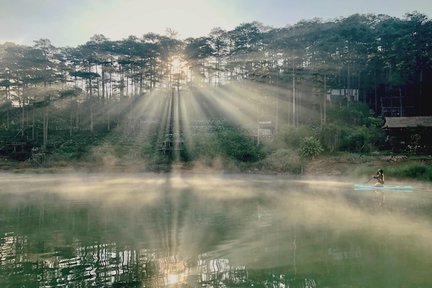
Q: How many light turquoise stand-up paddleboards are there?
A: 1